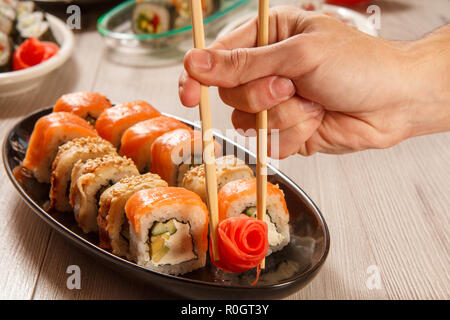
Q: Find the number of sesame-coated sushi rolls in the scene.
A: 4